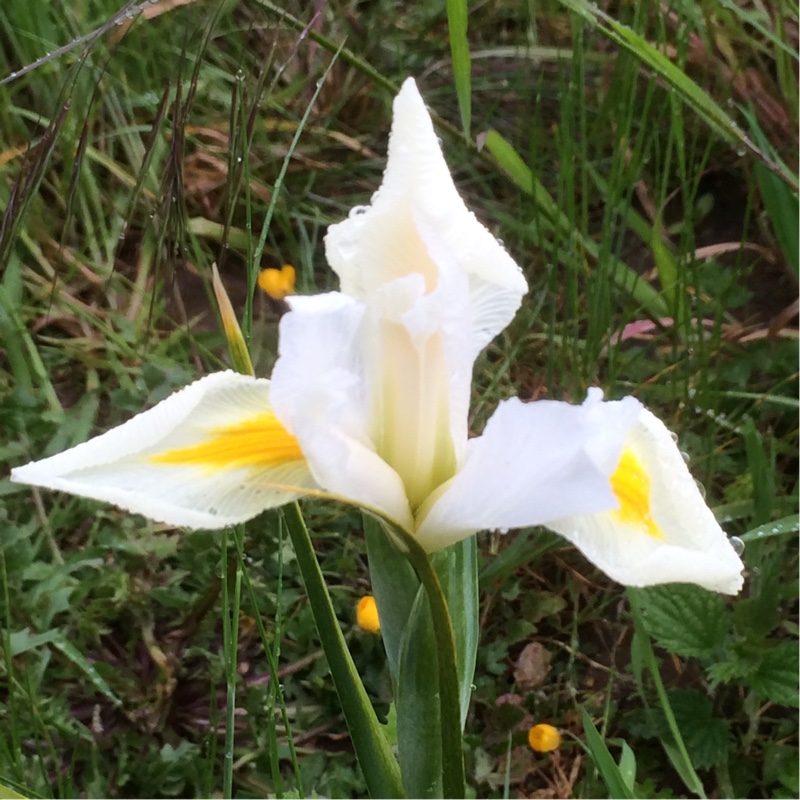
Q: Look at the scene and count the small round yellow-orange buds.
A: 3